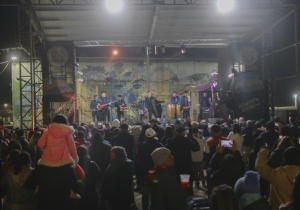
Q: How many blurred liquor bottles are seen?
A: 0